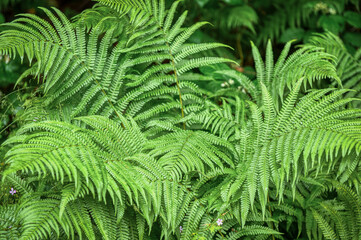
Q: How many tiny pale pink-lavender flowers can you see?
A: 2